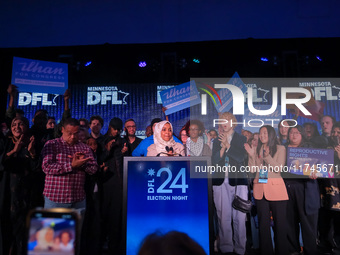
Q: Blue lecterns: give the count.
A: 1